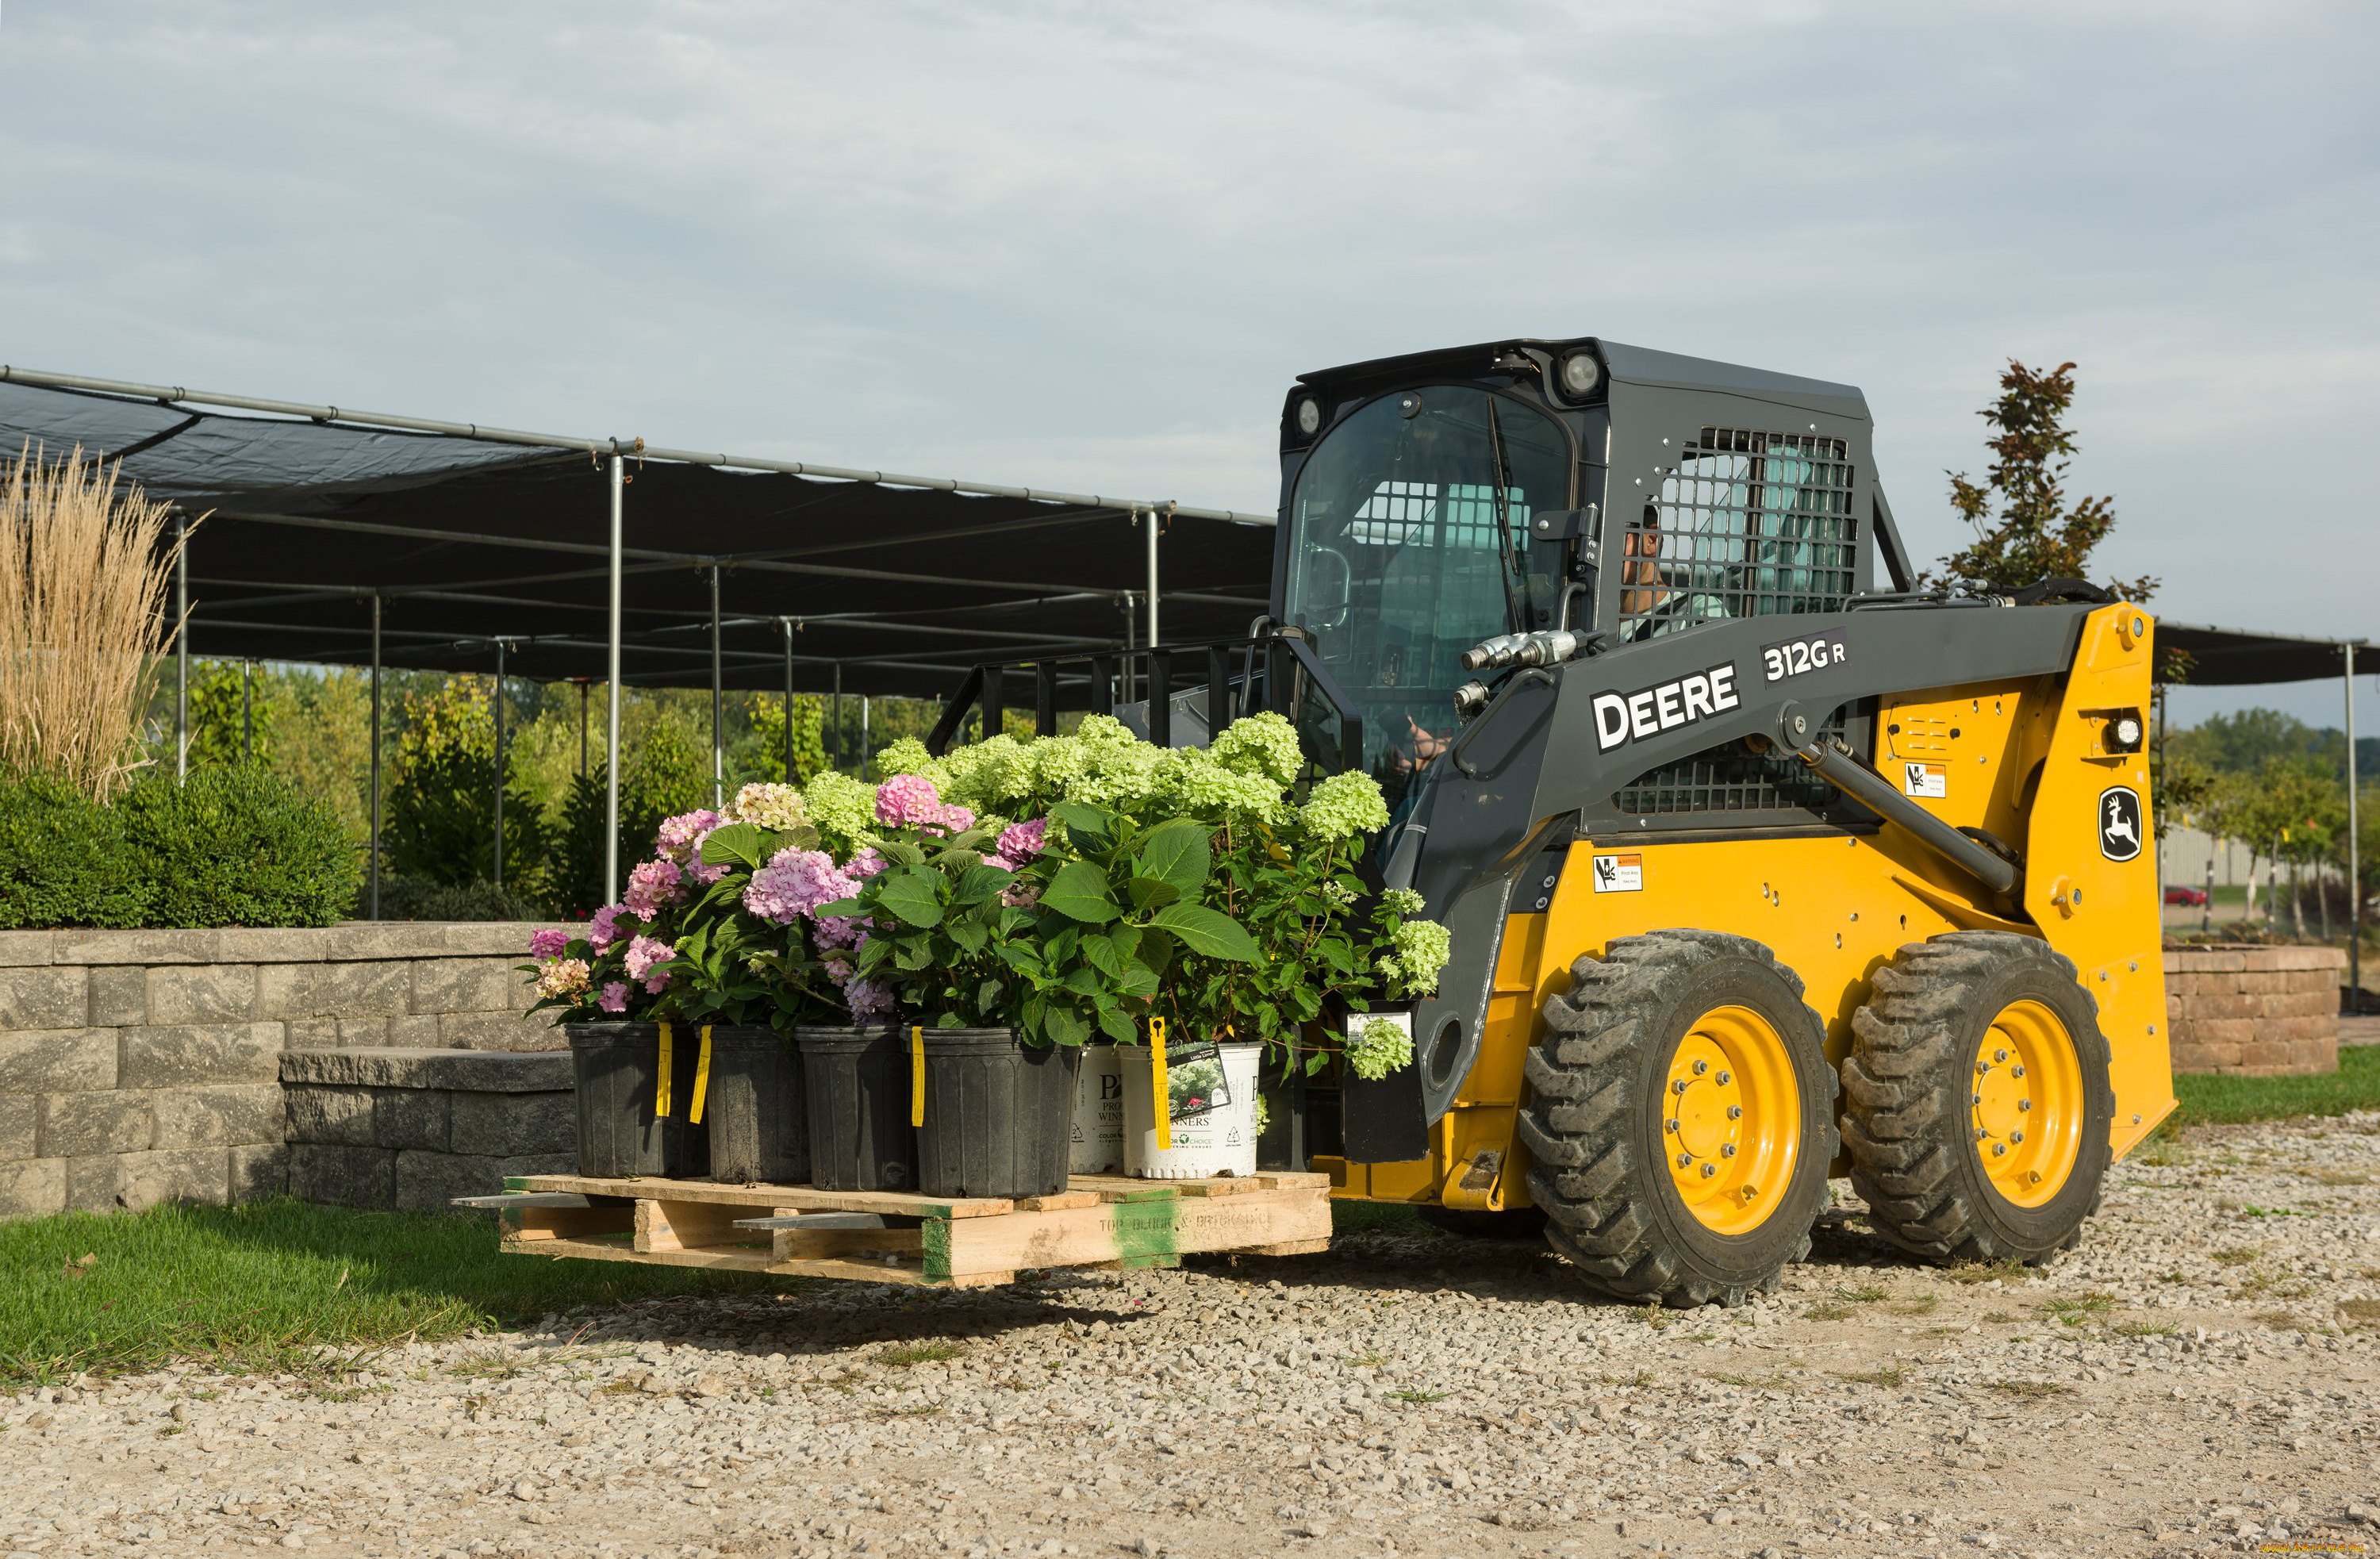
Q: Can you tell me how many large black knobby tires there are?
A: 2